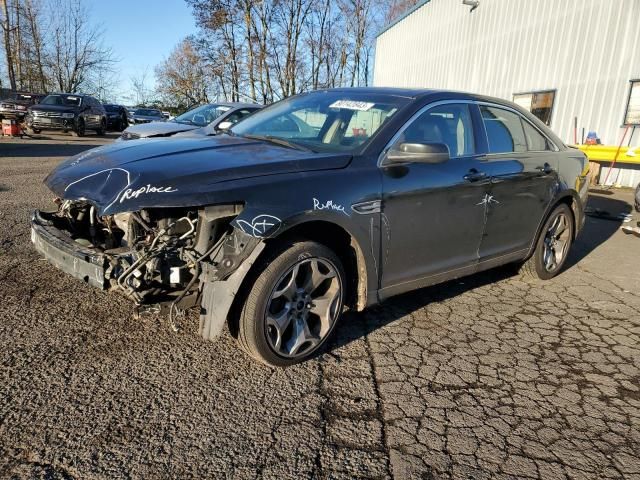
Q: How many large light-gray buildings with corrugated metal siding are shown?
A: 1